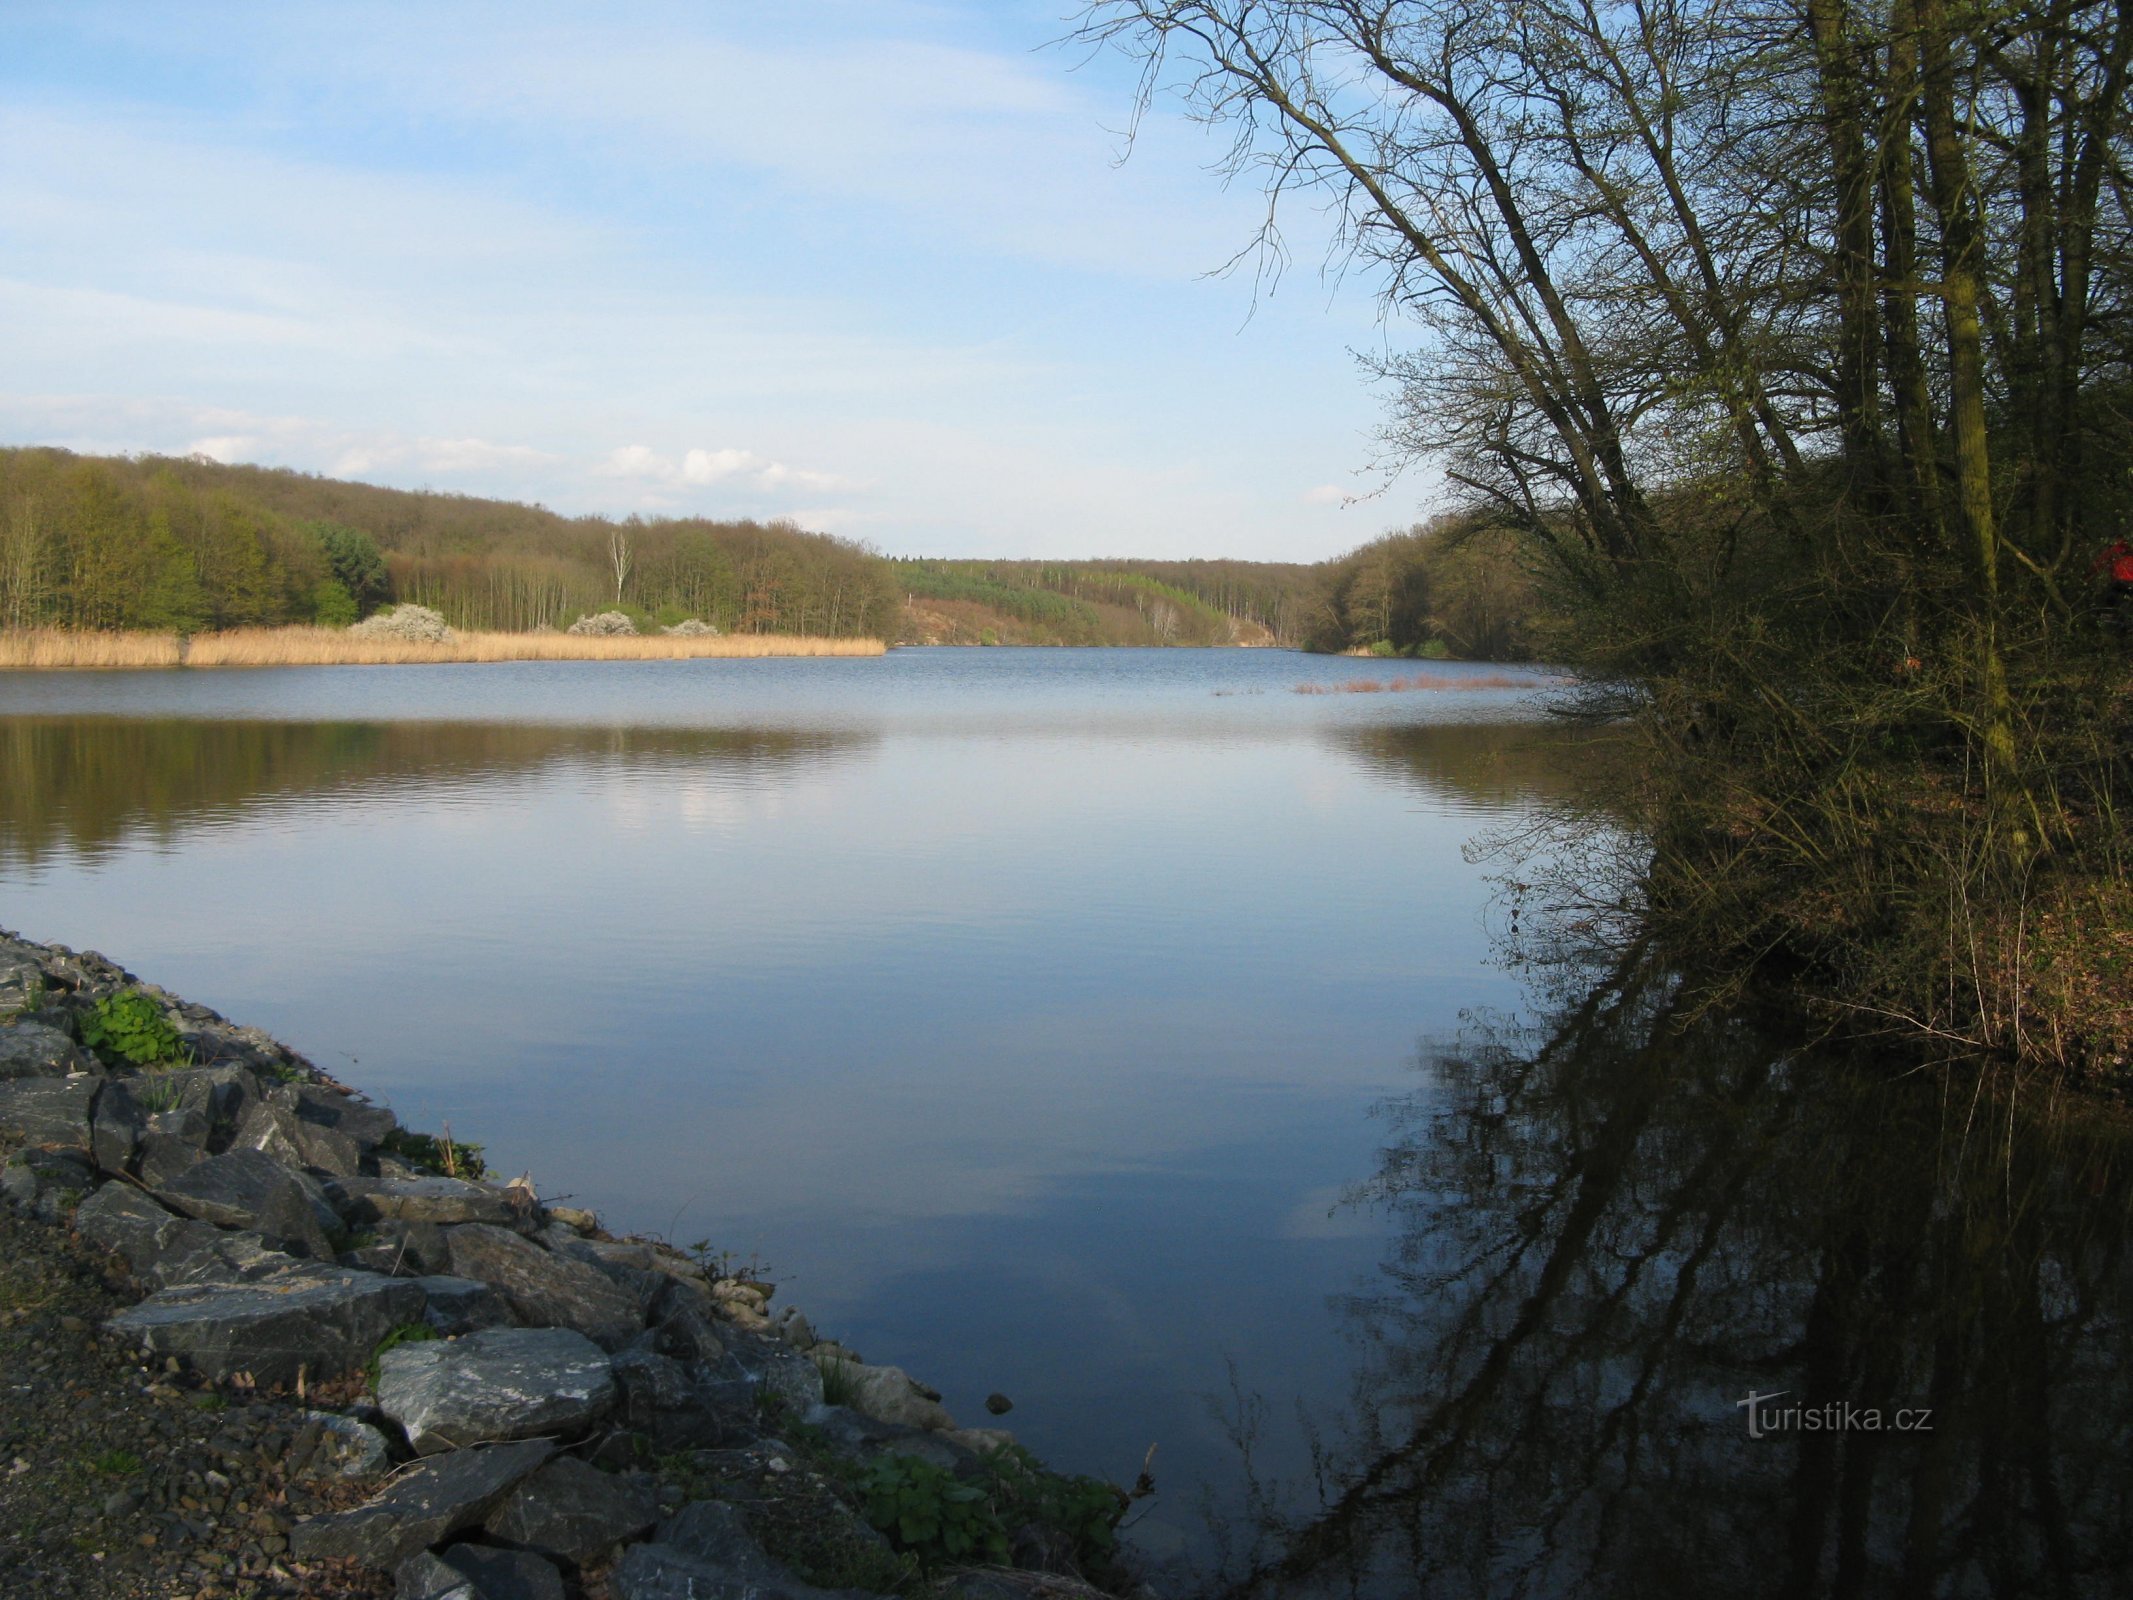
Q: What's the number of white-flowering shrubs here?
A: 3